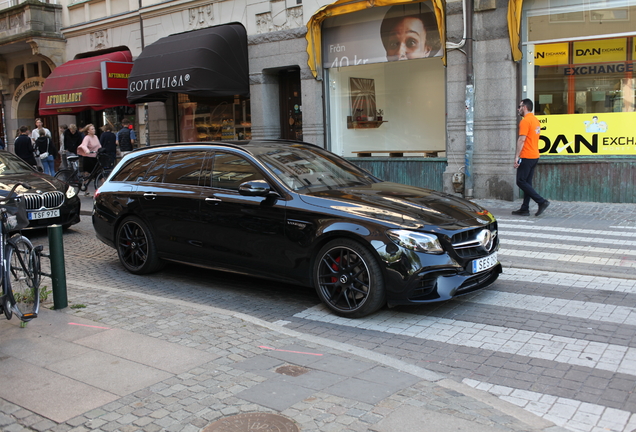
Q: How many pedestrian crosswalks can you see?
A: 1